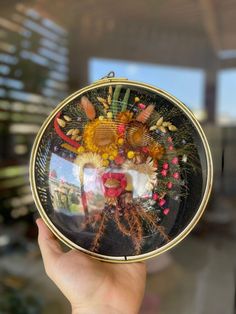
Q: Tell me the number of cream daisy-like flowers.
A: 2